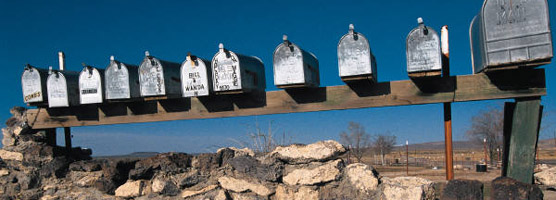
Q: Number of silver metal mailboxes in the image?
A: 11